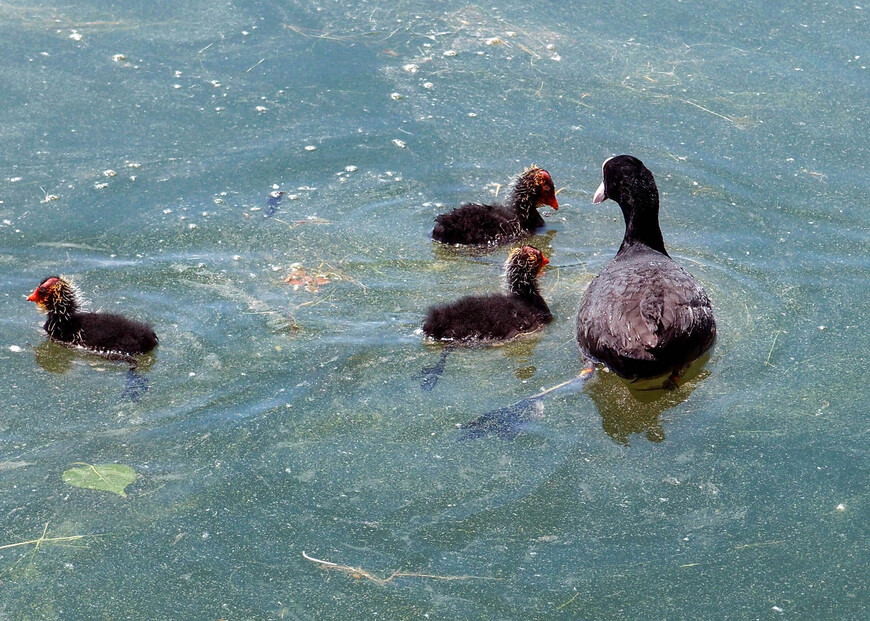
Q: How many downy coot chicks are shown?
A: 3